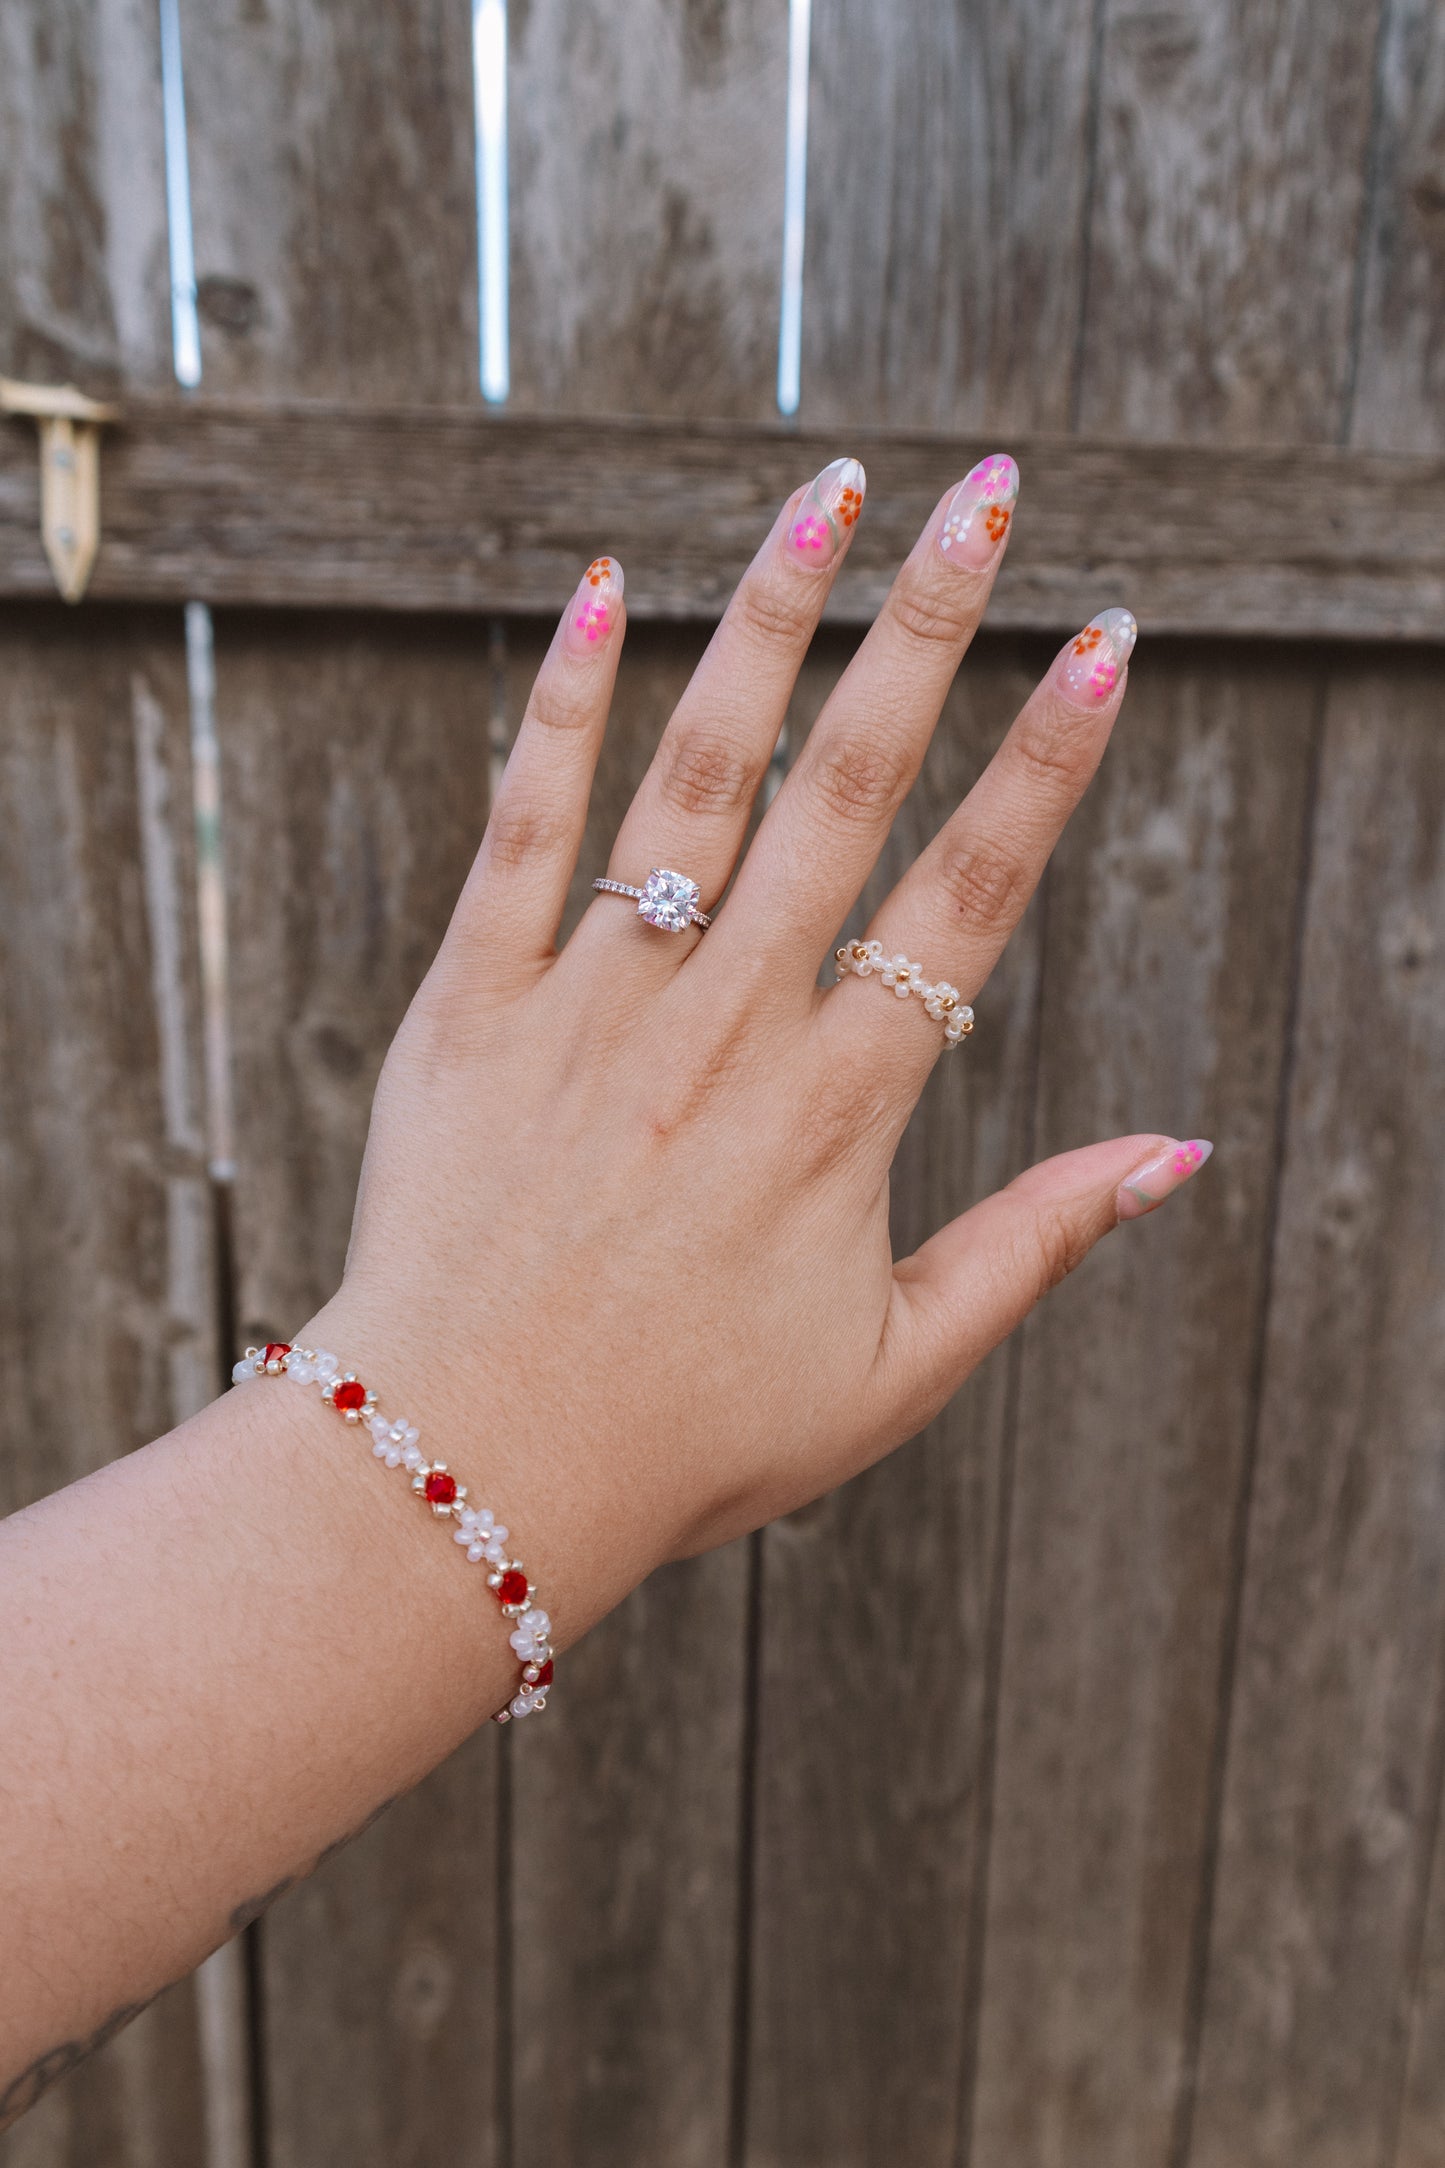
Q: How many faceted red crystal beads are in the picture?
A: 5